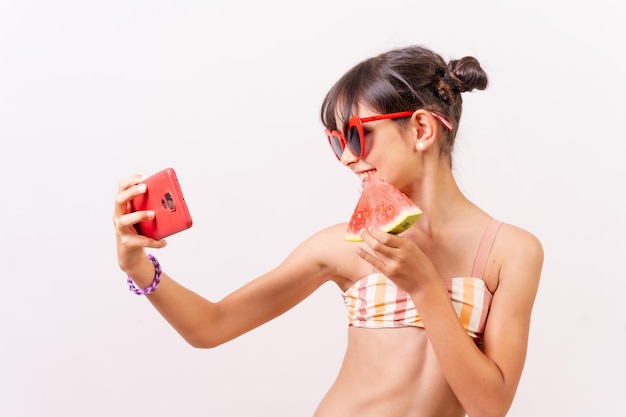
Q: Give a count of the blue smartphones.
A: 0